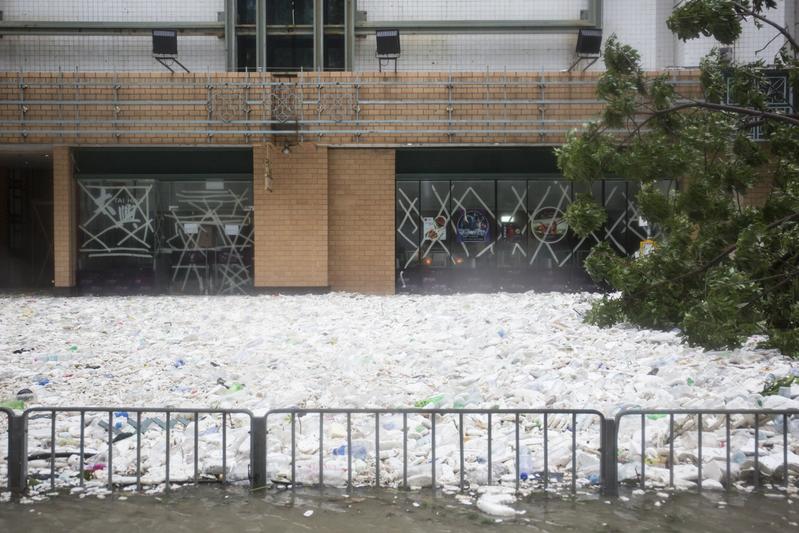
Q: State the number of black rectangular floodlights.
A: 3